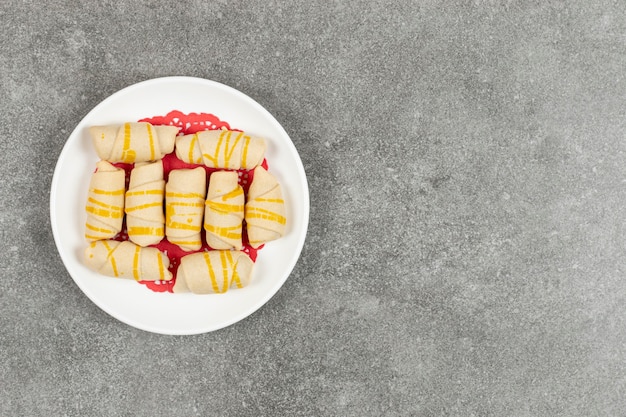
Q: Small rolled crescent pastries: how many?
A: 9